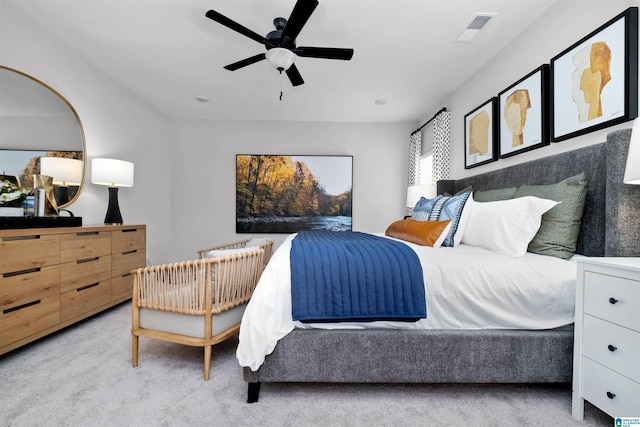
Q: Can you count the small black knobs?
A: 3